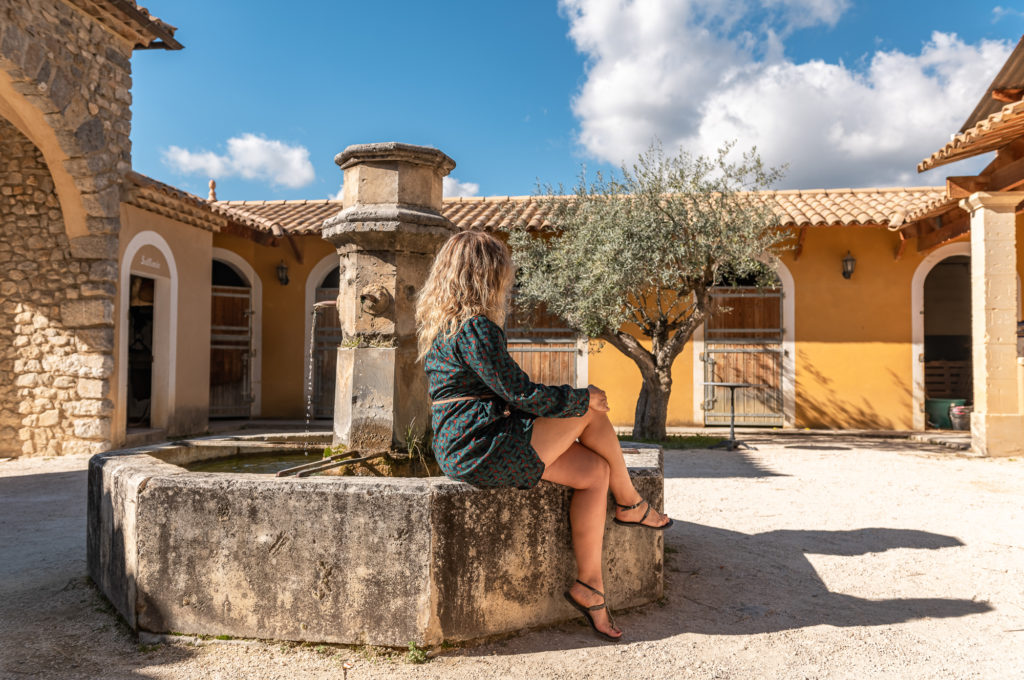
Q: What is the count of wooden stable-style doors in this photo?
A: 4